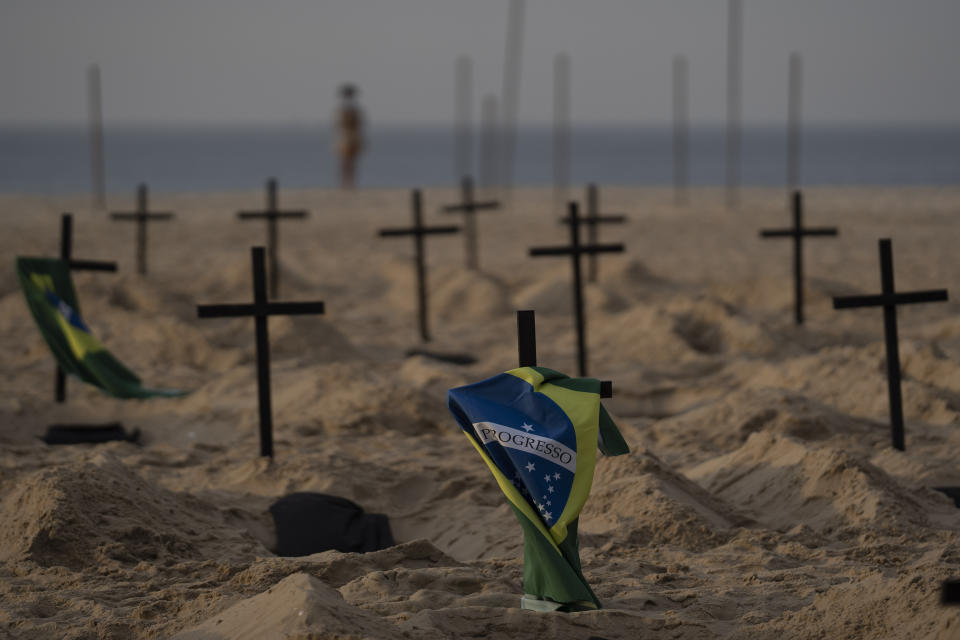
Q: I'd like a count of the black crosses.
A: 11